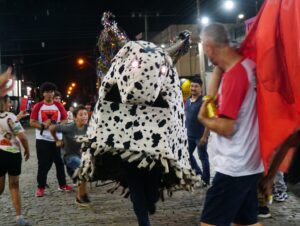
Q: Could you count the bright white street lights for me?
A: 3